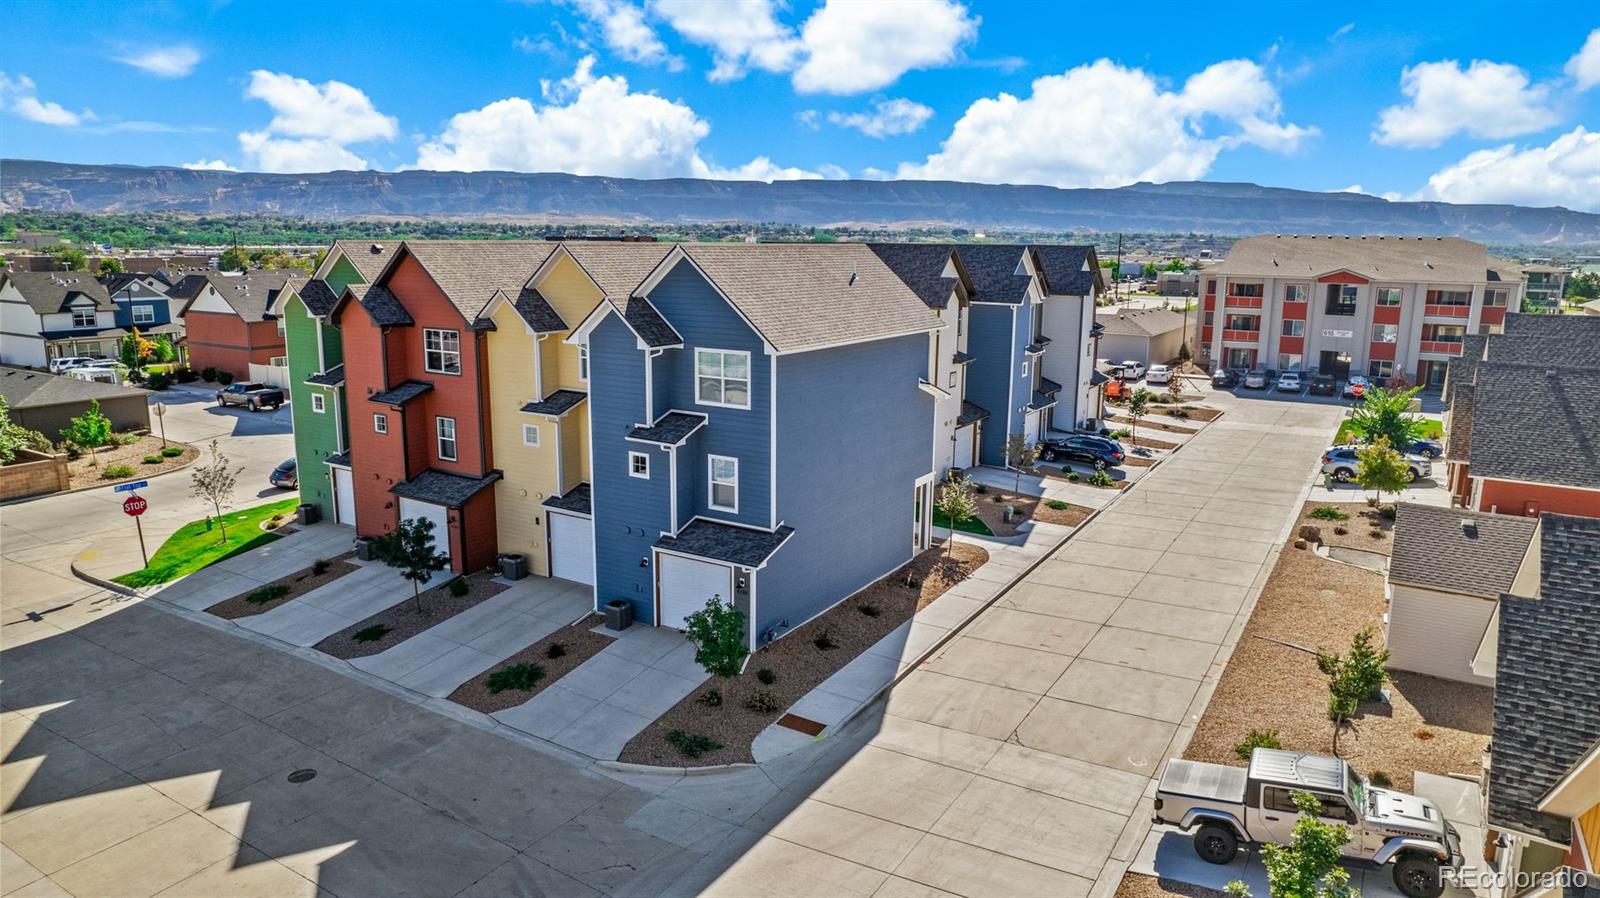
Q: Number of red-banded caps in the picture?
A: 0